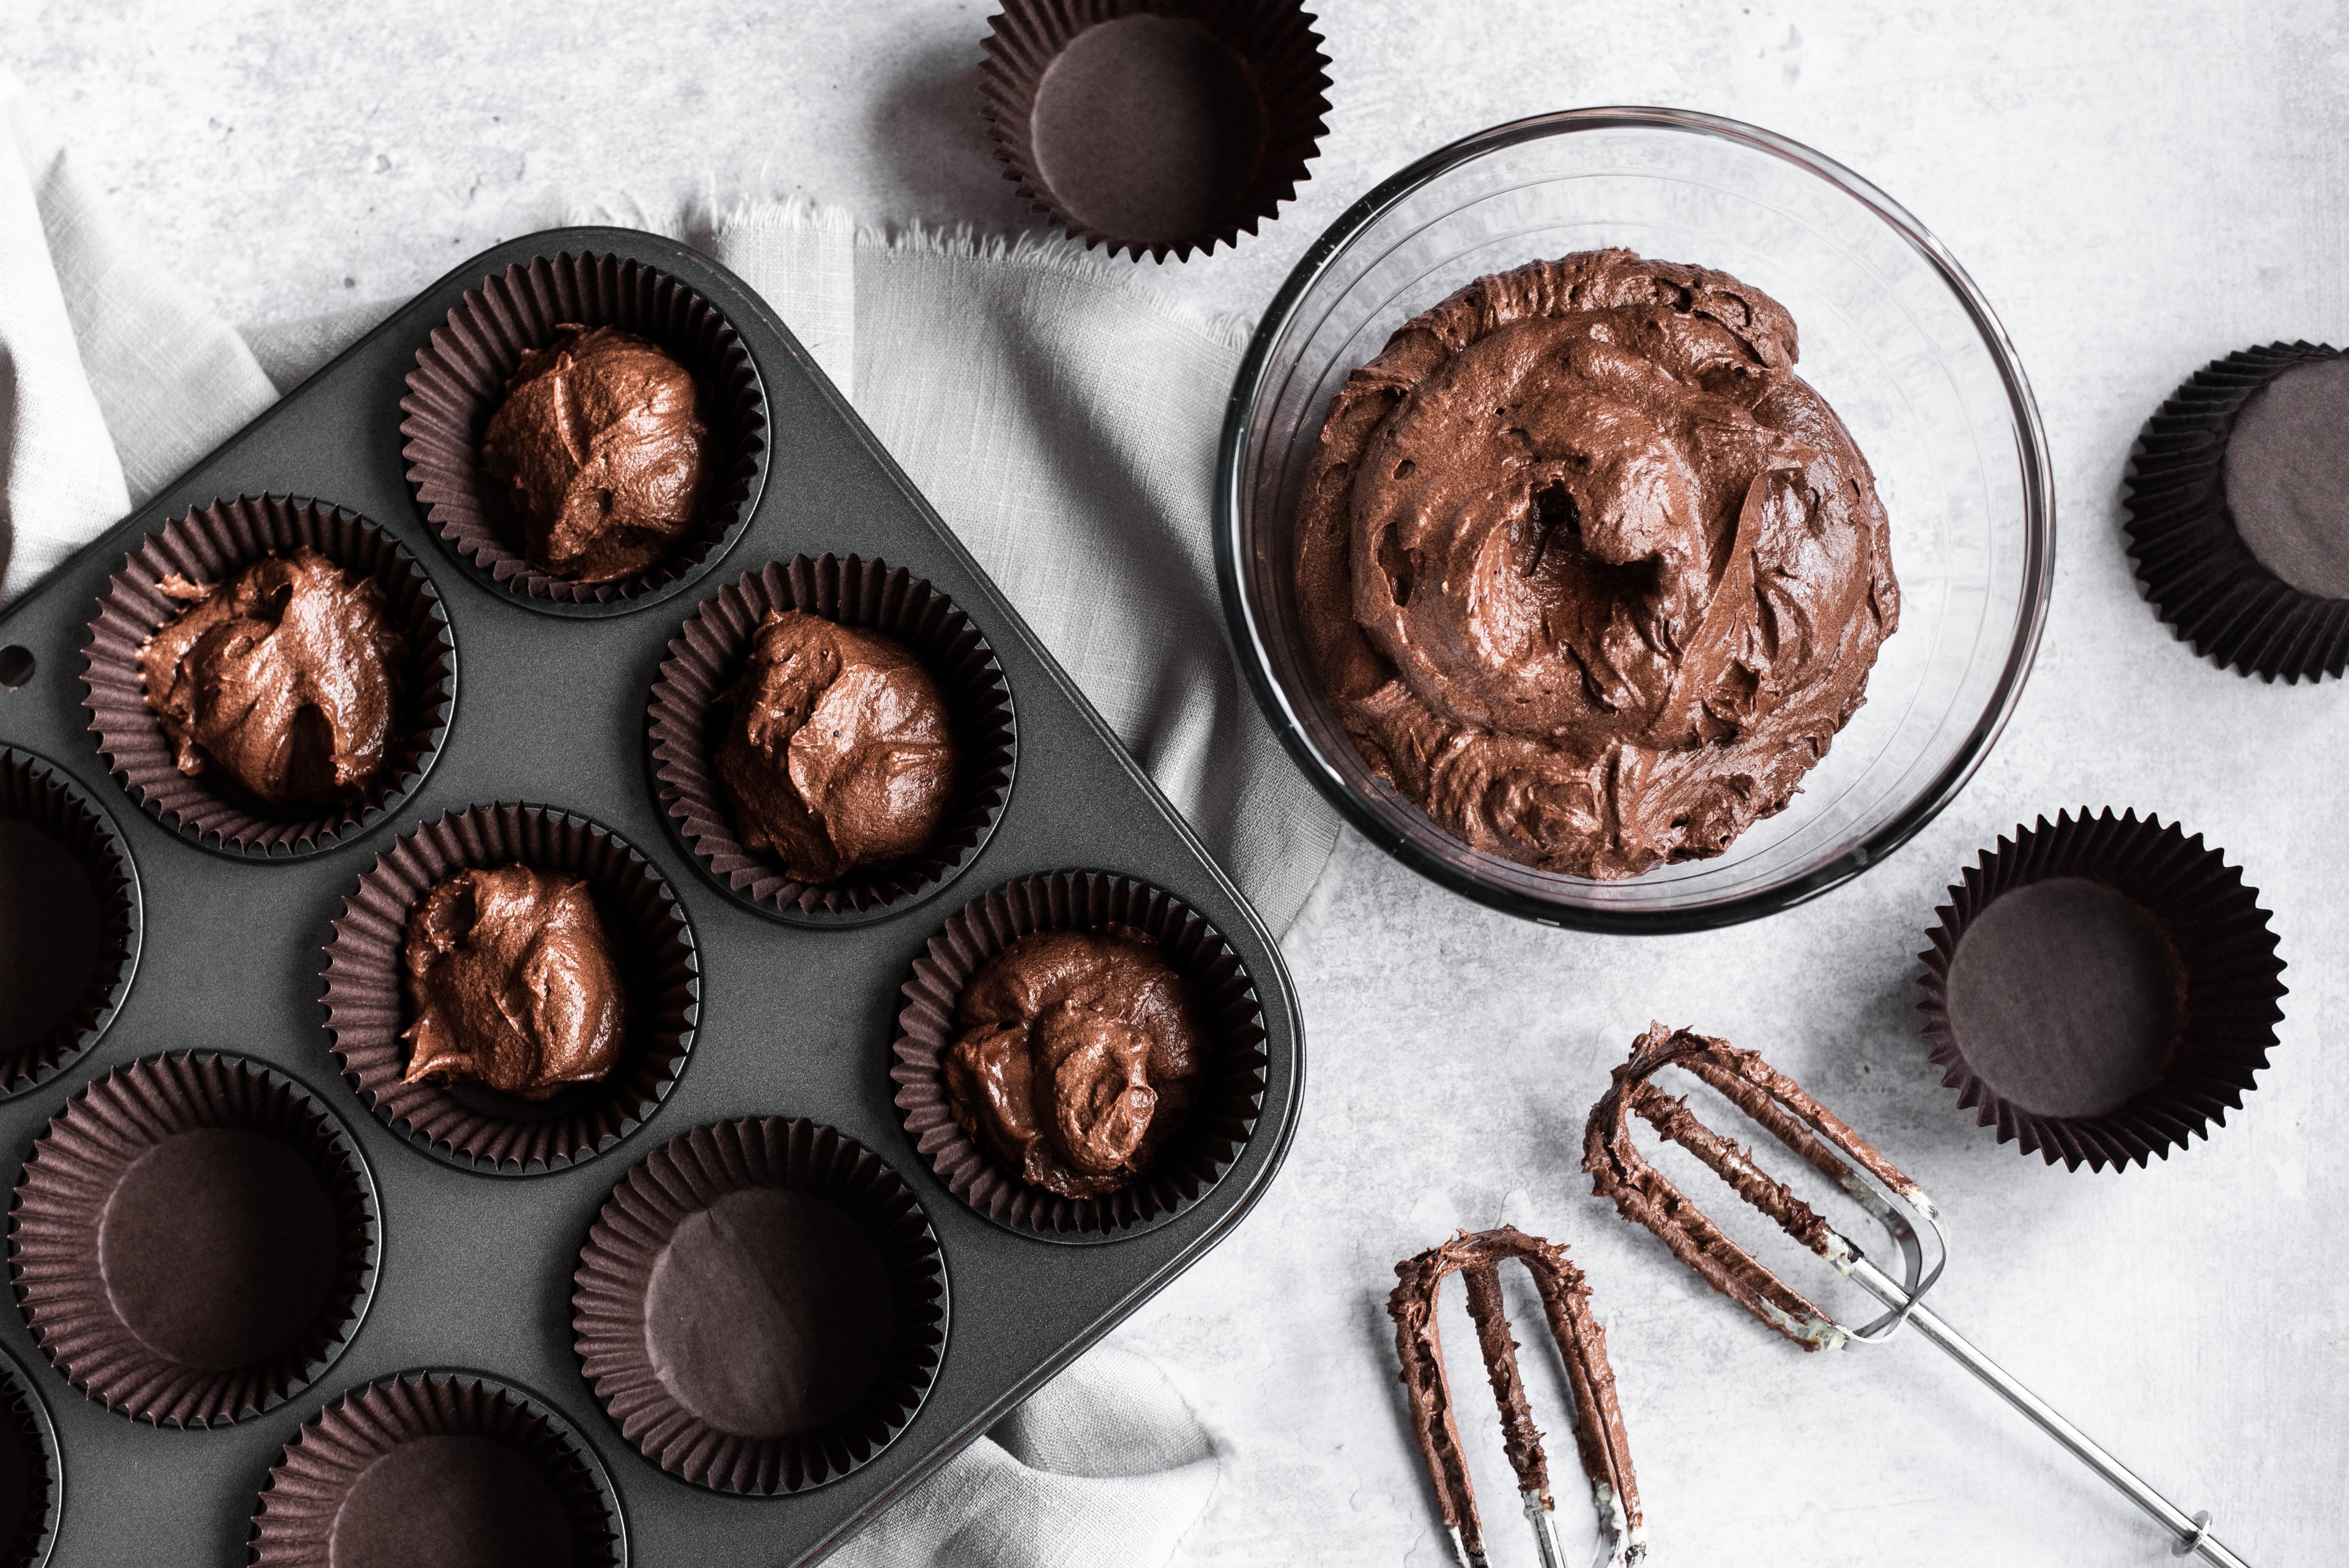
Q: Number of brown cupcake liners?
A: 13